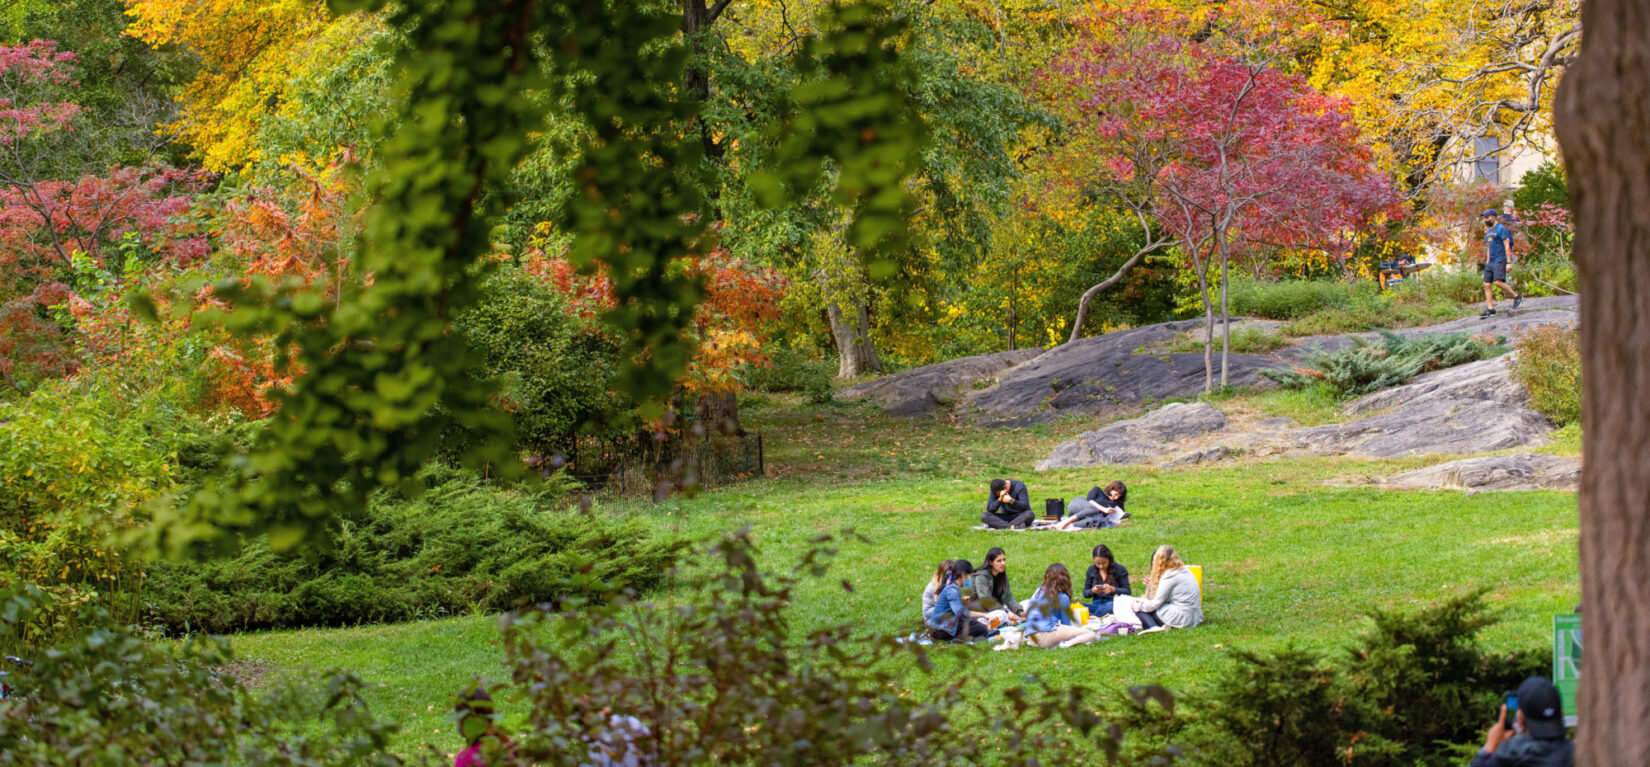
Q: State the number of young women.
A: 7